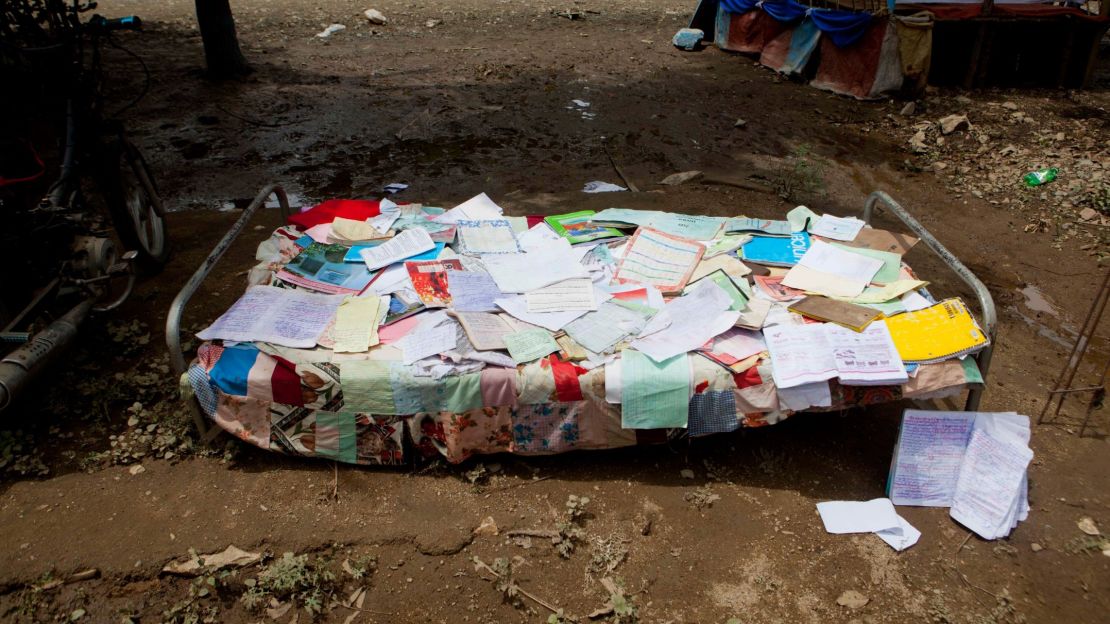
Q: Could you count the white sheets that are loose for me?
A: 2